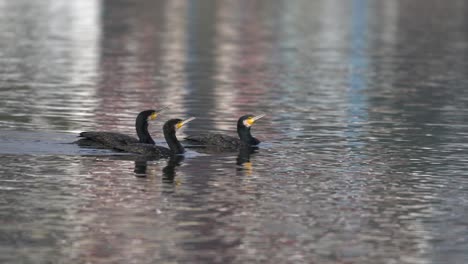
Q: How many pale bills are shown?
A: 3